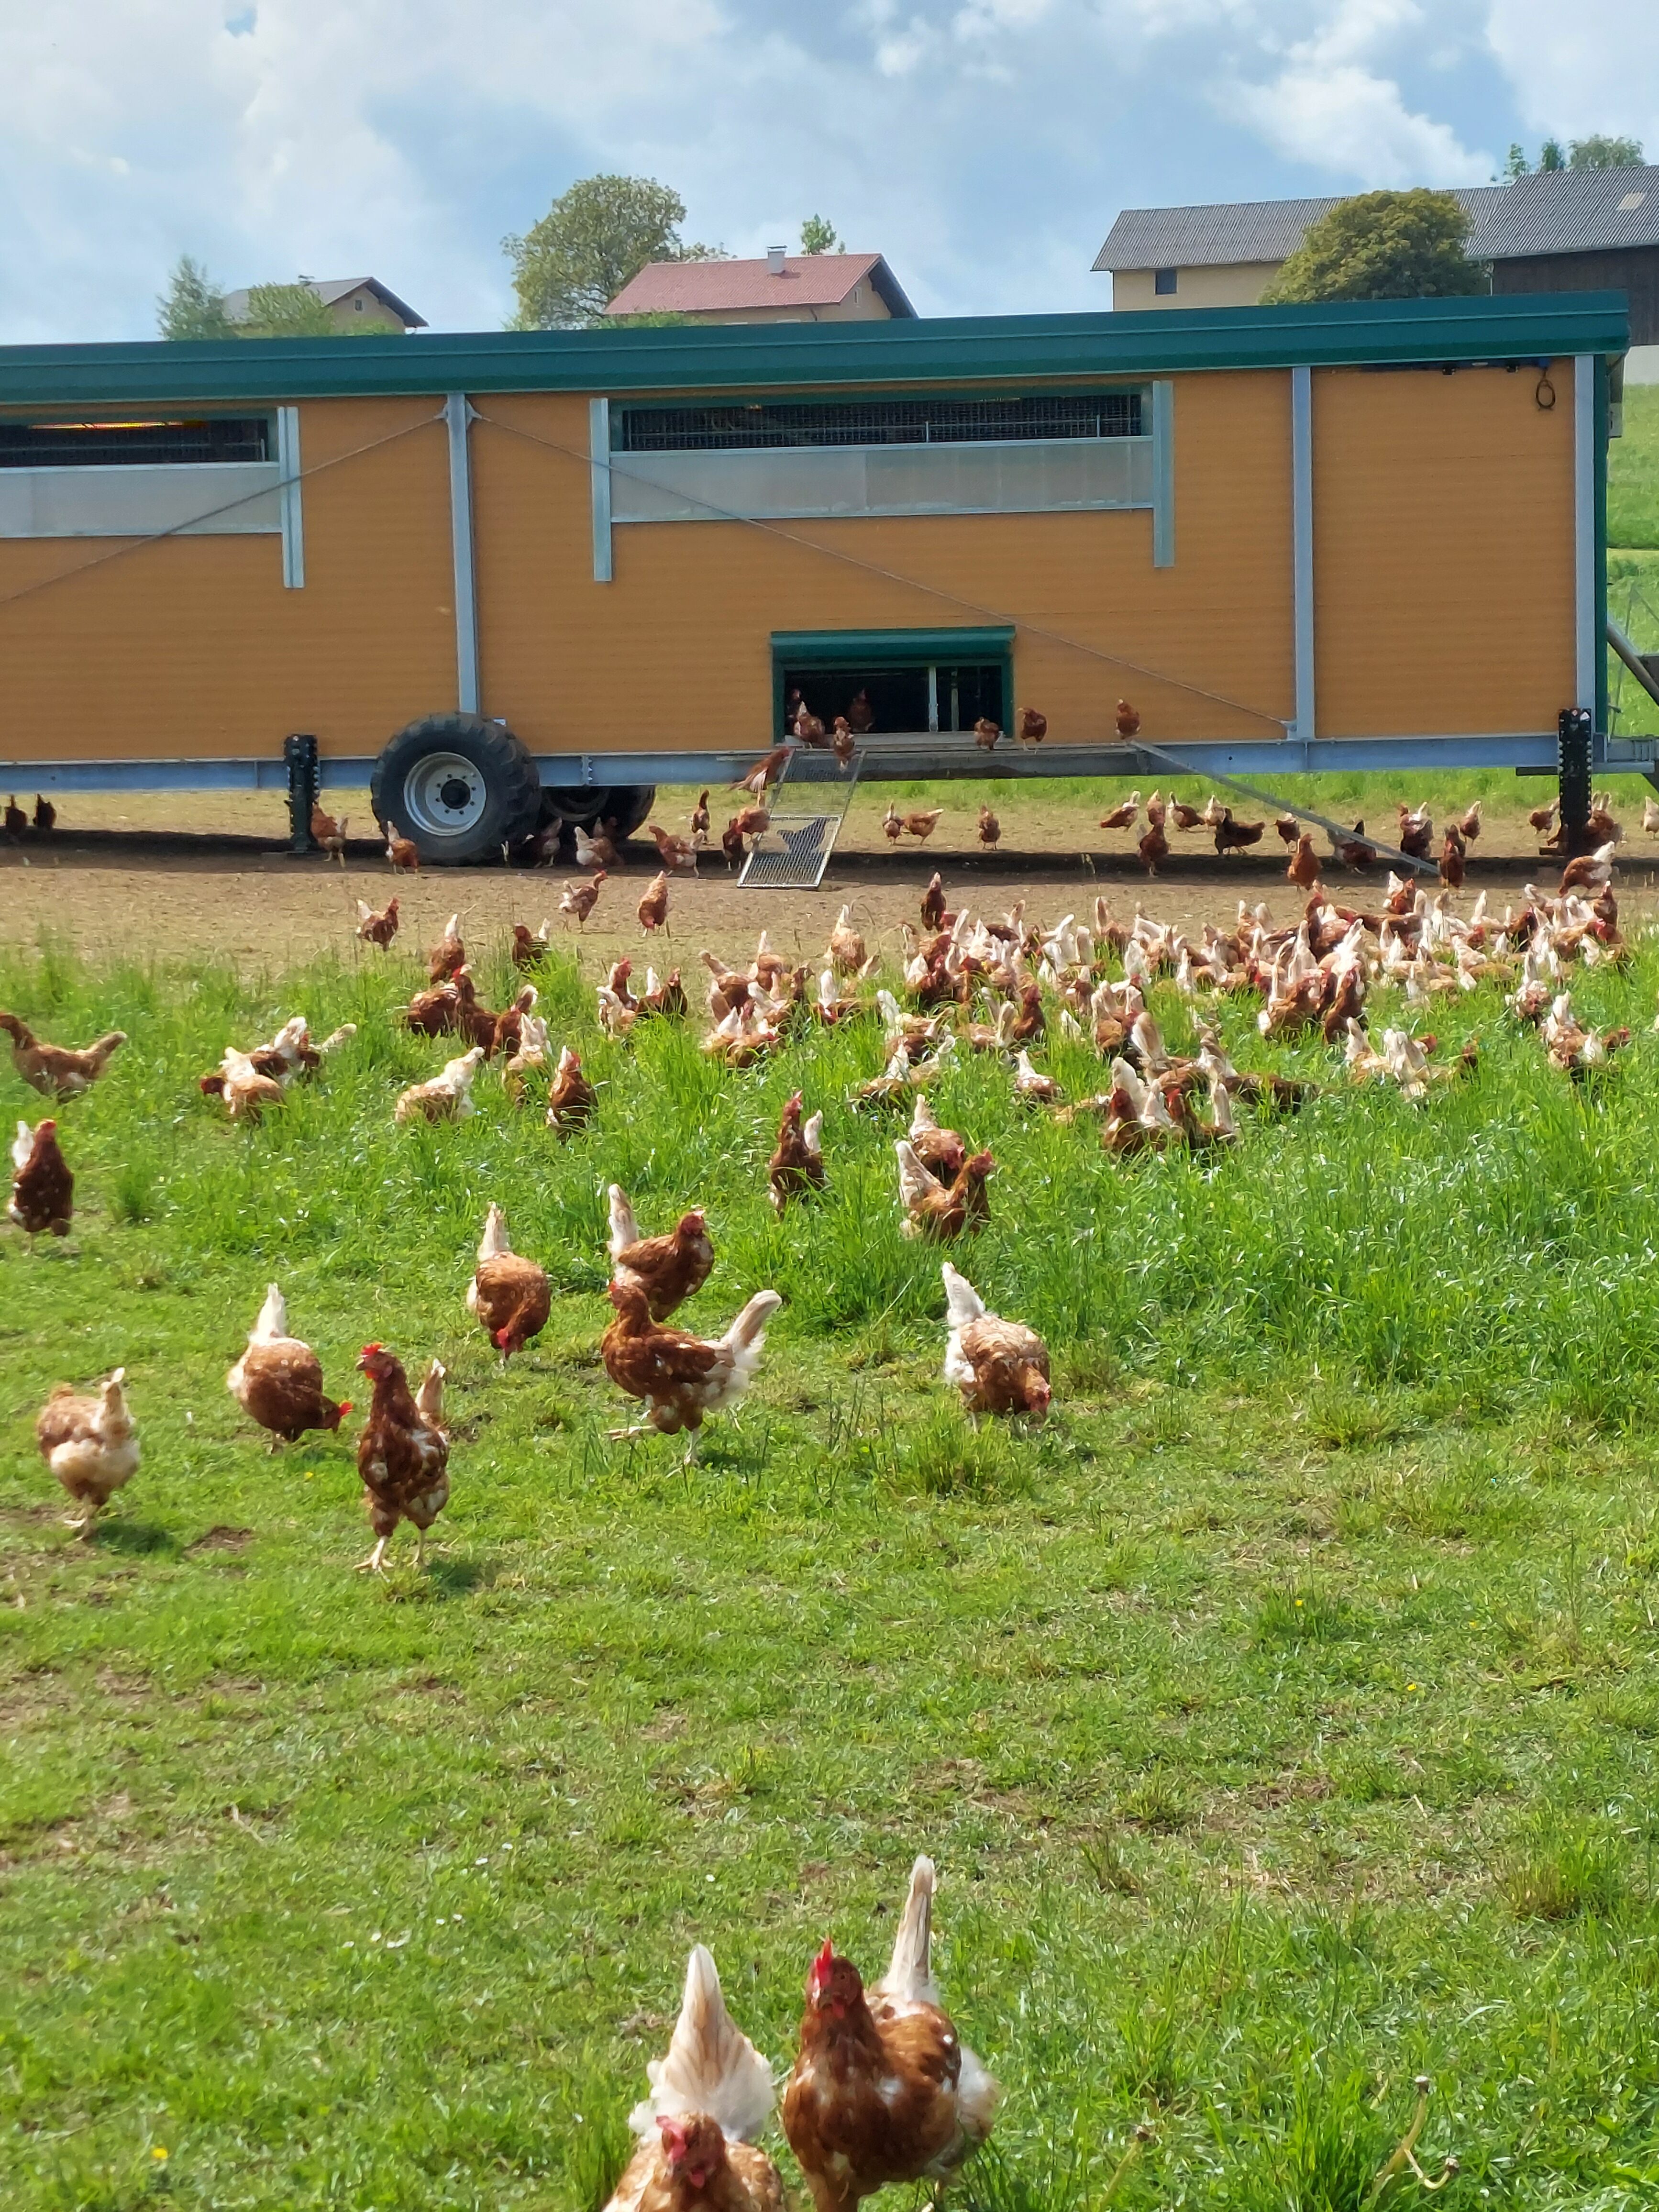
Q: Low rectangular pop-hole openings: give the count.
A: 1